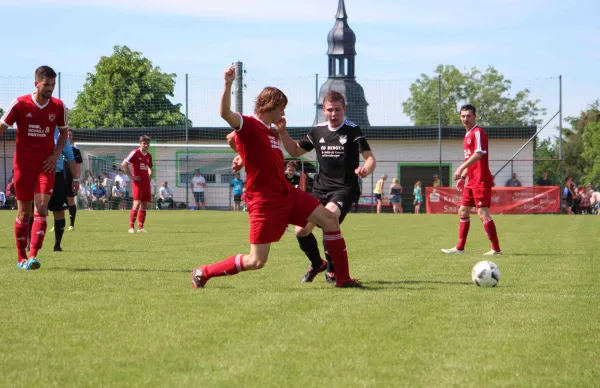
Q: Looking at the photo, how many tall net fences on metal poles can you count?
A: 1